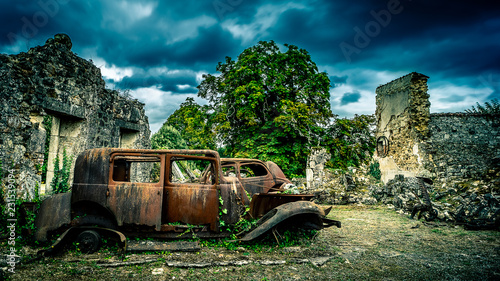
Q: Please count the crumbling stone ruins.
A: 2